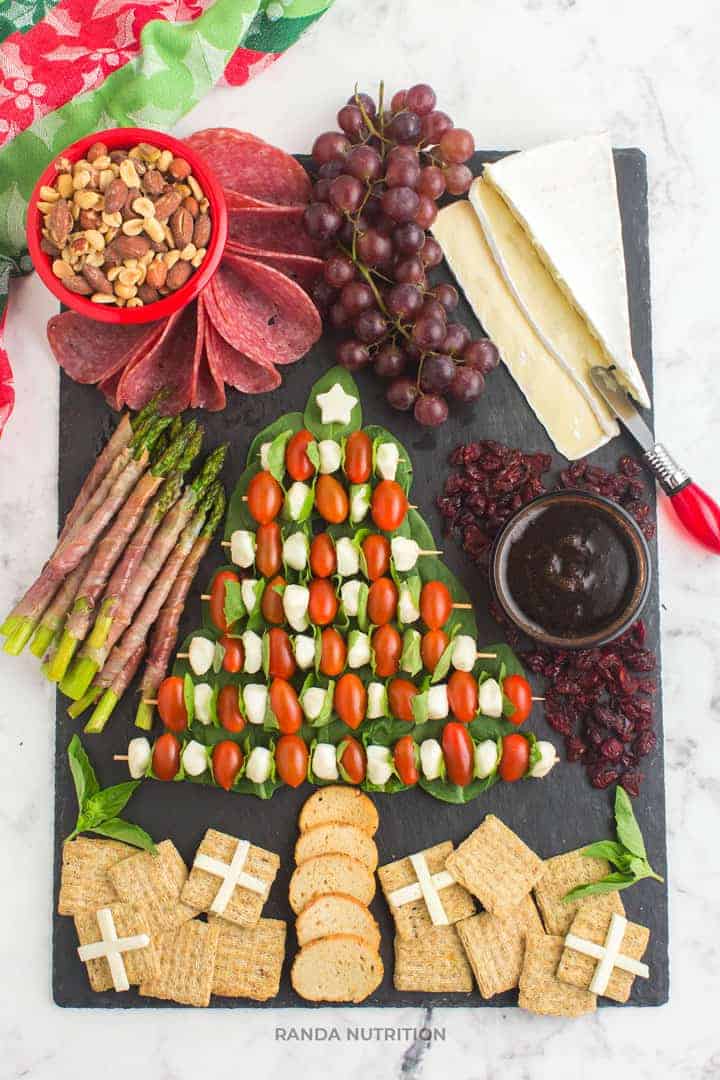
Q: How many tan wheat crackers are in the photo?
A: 13